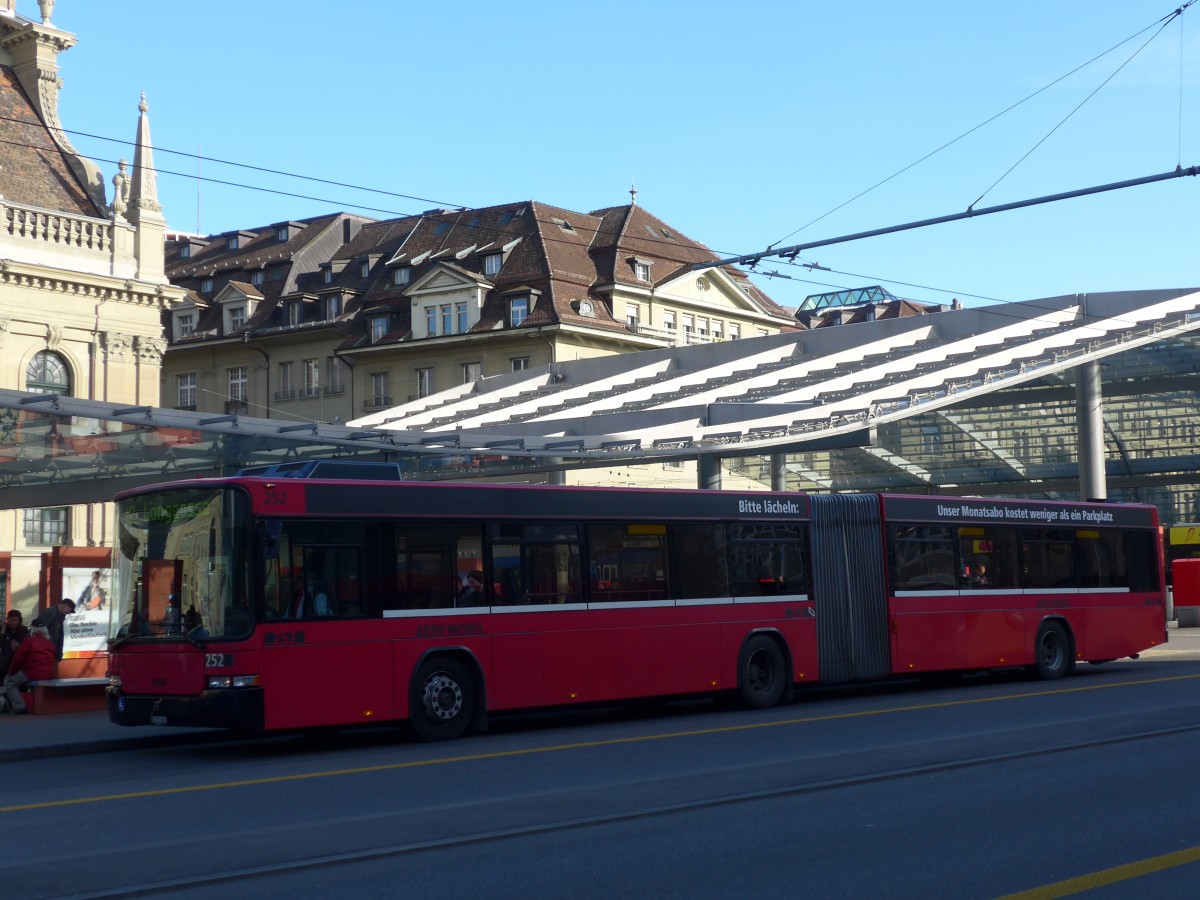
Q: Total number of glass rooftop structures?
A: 1